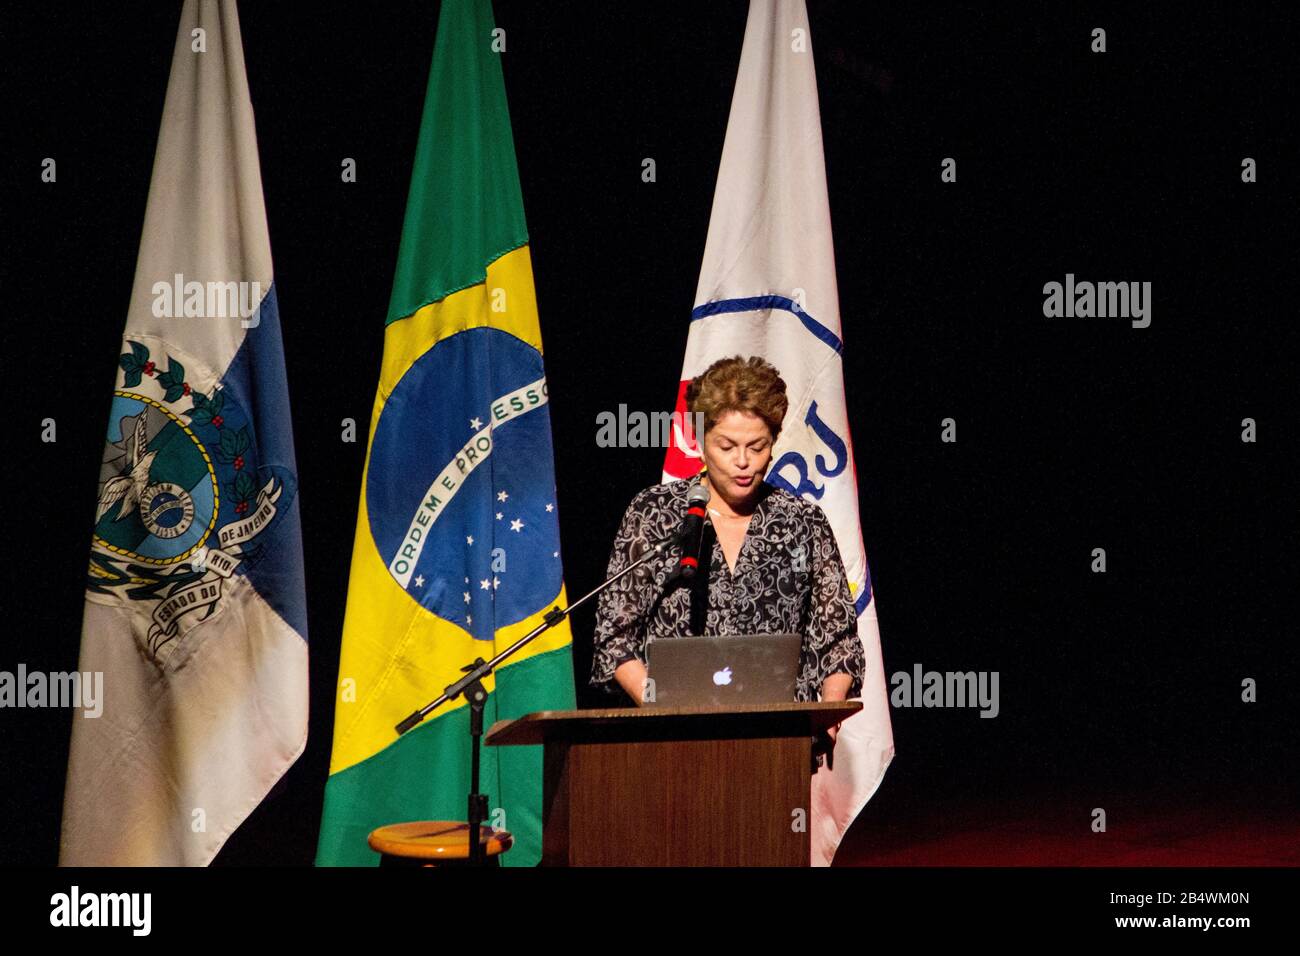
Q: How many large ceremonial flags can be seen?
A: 3